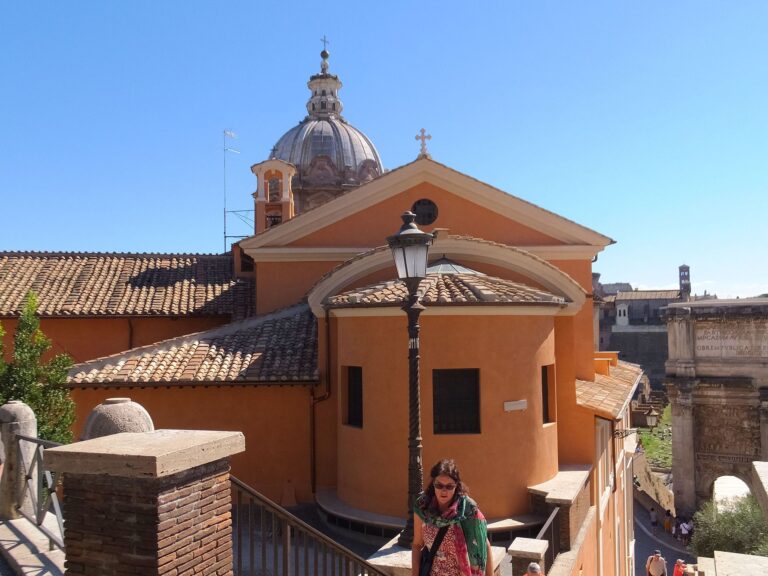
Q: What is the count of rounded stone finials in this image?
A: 2